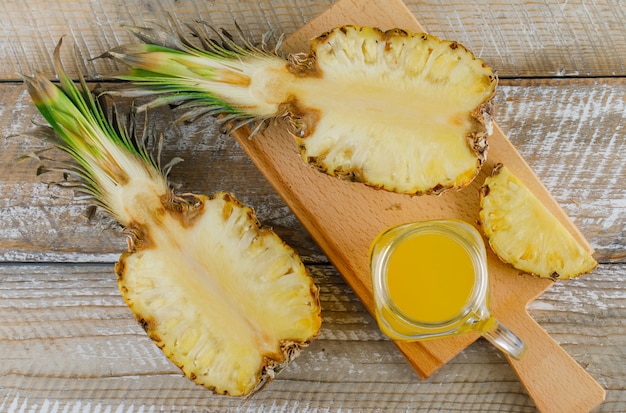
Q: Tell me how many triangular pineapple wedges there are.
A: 1